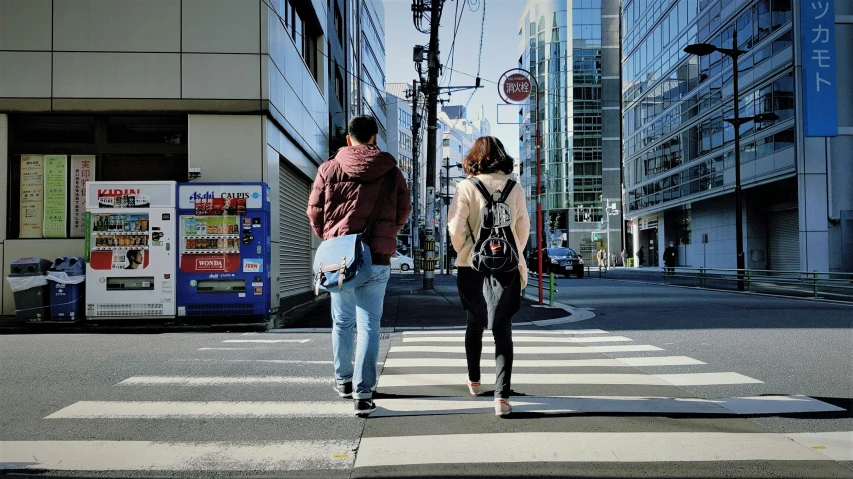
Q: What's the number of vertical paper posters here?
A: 3